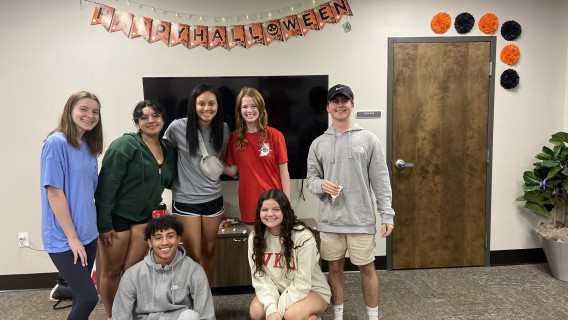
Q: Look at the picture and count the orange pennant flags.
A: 14